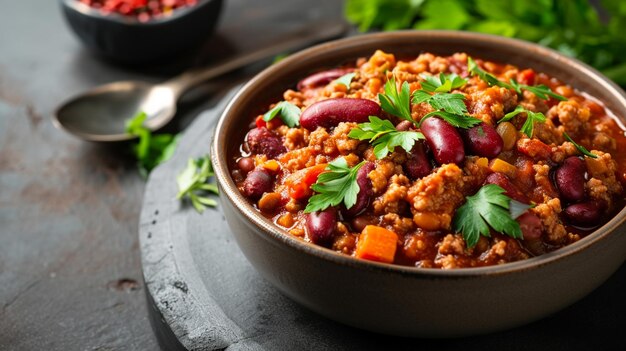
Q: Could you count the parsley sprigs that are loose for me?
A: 2